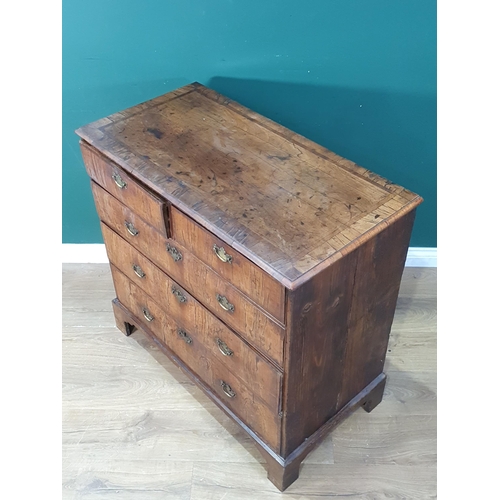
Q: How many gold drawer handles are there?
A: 8